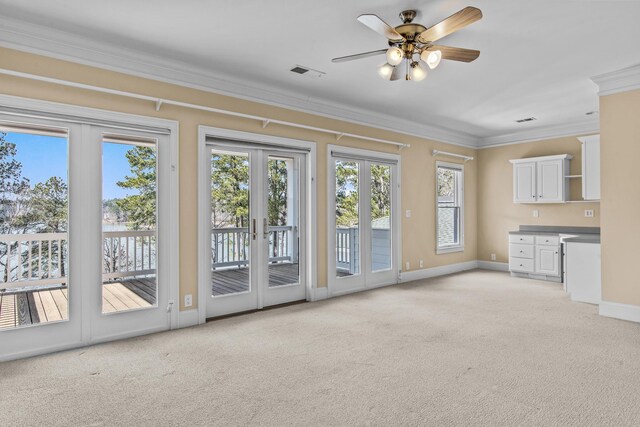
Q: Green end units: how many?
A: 0